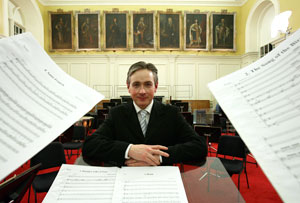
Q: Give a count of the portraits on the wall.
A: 7